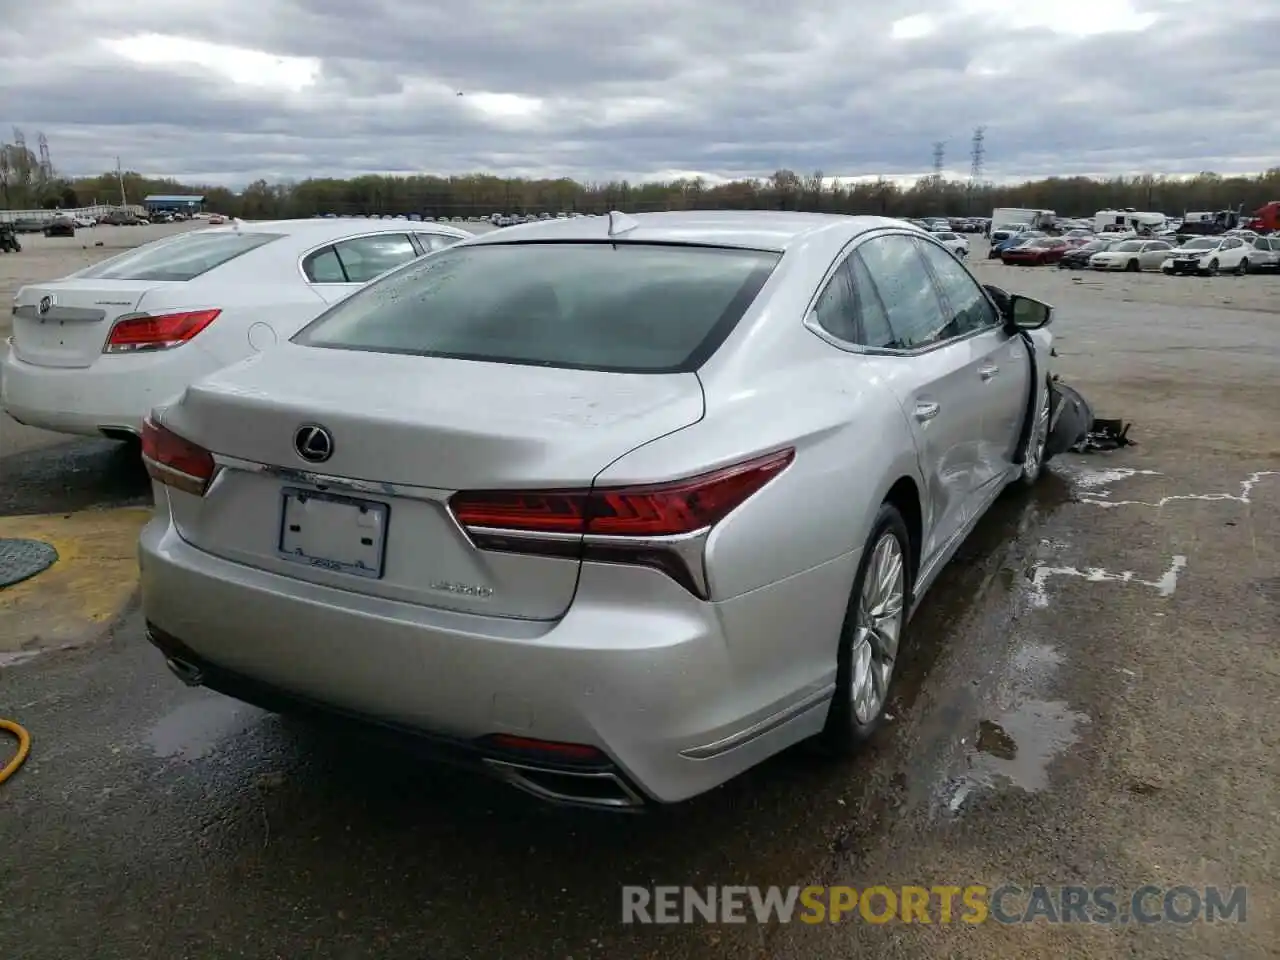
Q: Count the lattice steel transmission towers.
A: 4